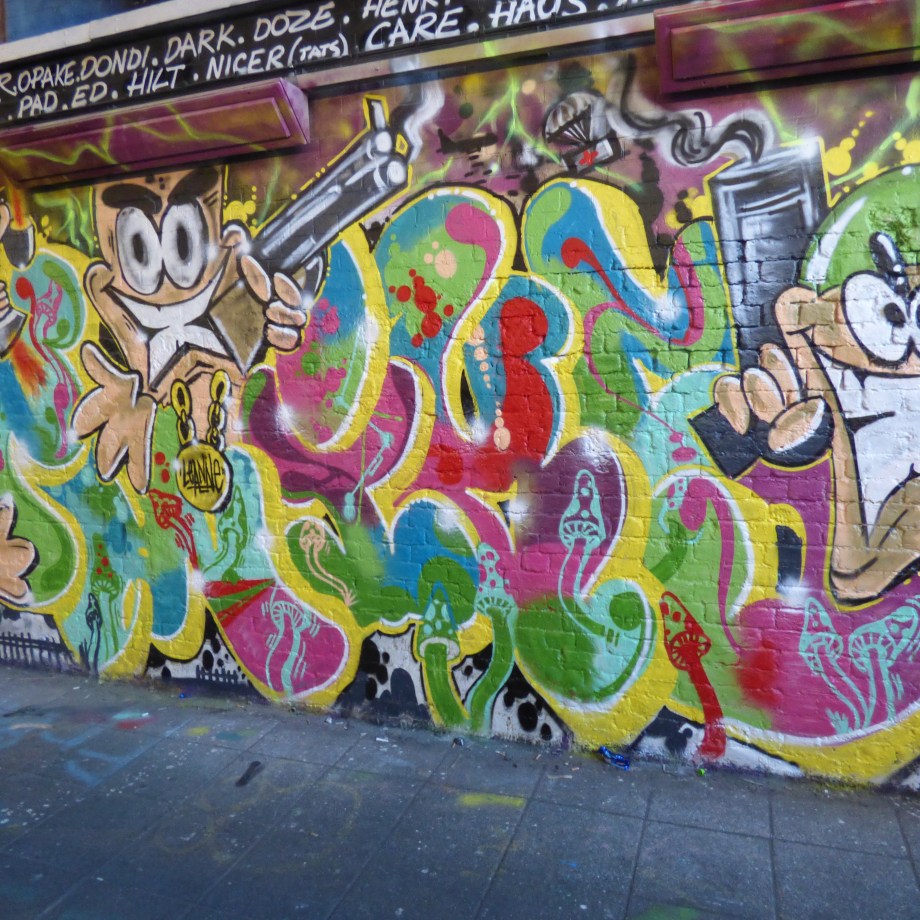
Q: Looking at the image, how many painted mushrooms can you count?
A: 14